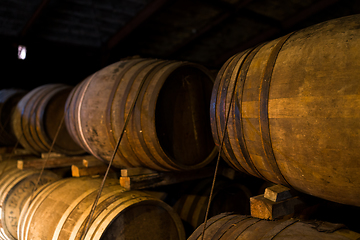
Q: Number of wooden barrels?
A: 8